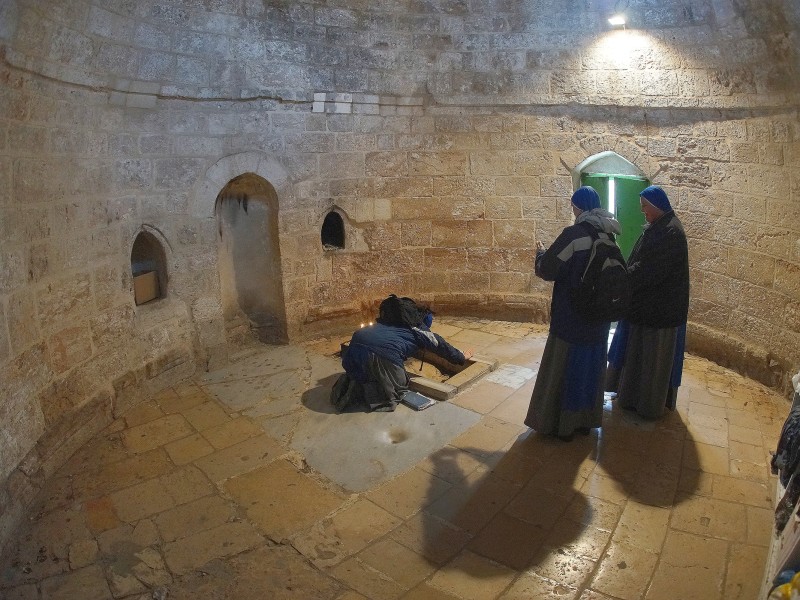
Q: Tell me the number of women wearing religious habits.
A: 3